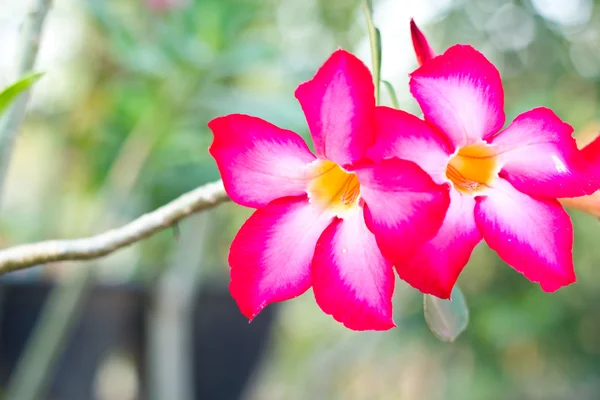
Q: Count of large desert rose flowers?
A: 2